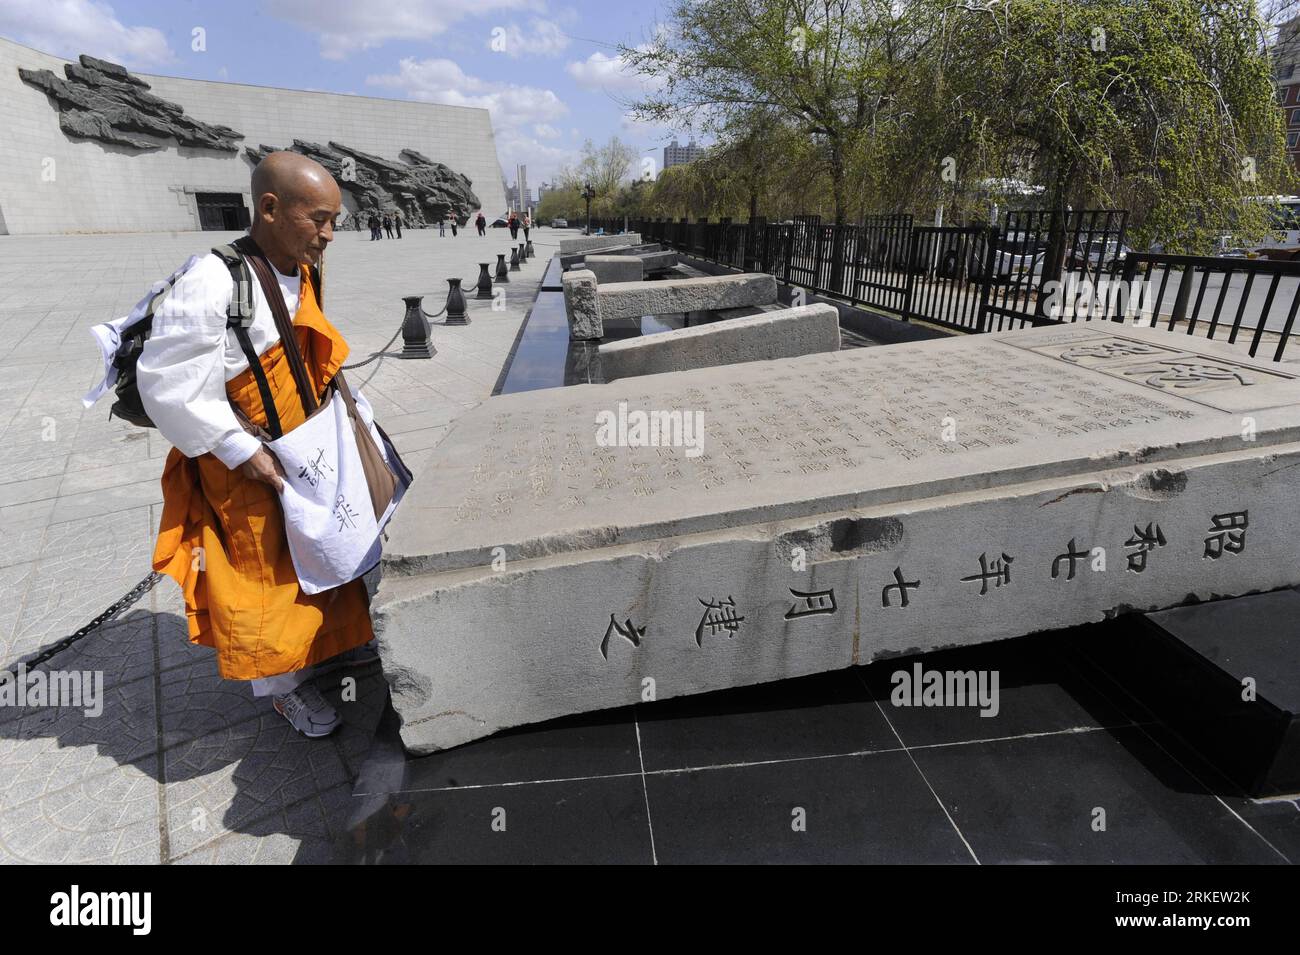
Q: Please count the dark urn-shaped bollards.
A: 7